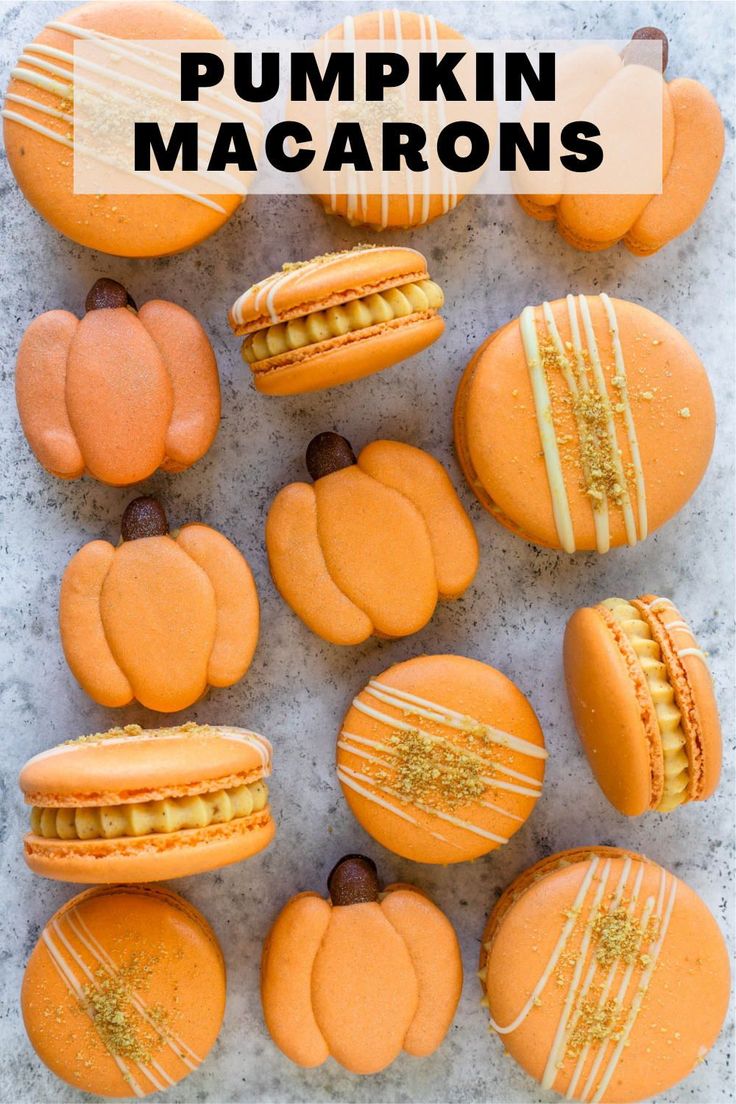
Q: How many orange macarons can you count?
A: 14